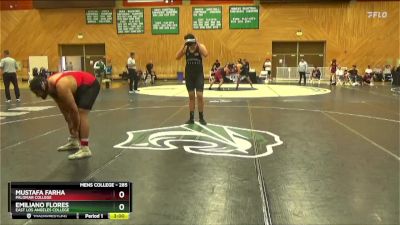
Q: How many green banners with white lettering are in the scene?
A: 5